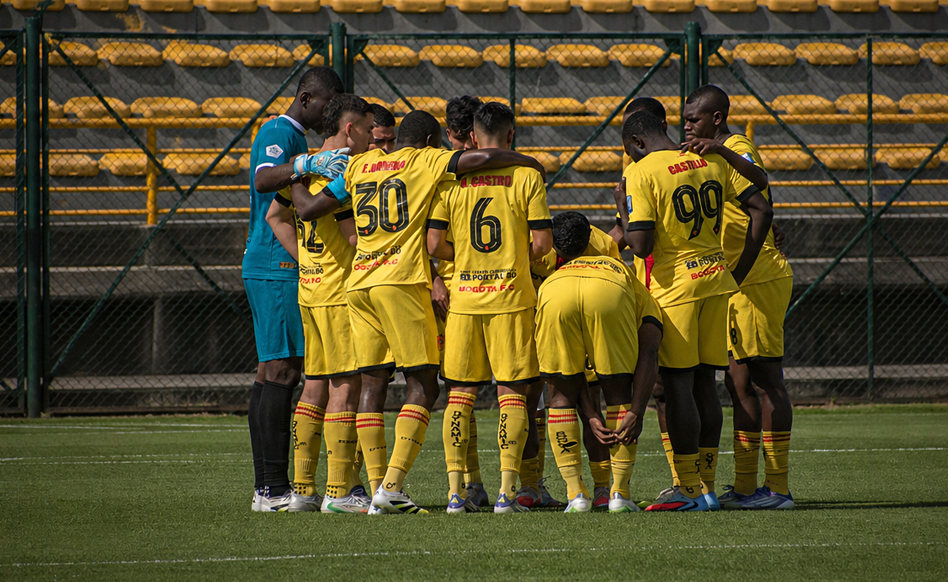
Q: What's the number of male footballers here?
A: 11